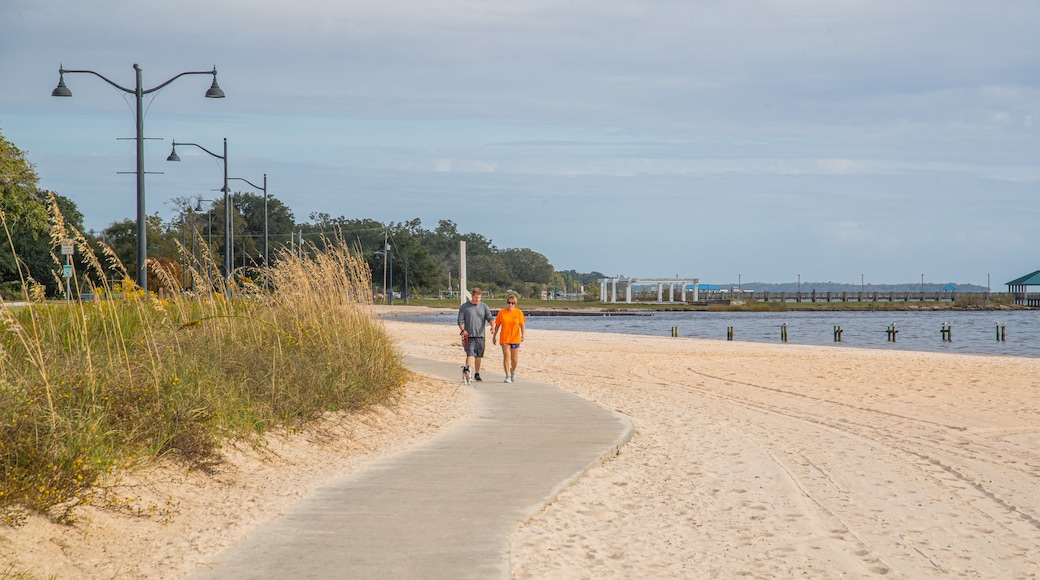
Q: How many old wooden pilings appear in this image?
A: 14